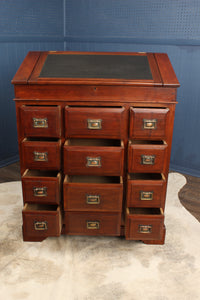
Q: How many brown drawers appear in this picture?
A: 12